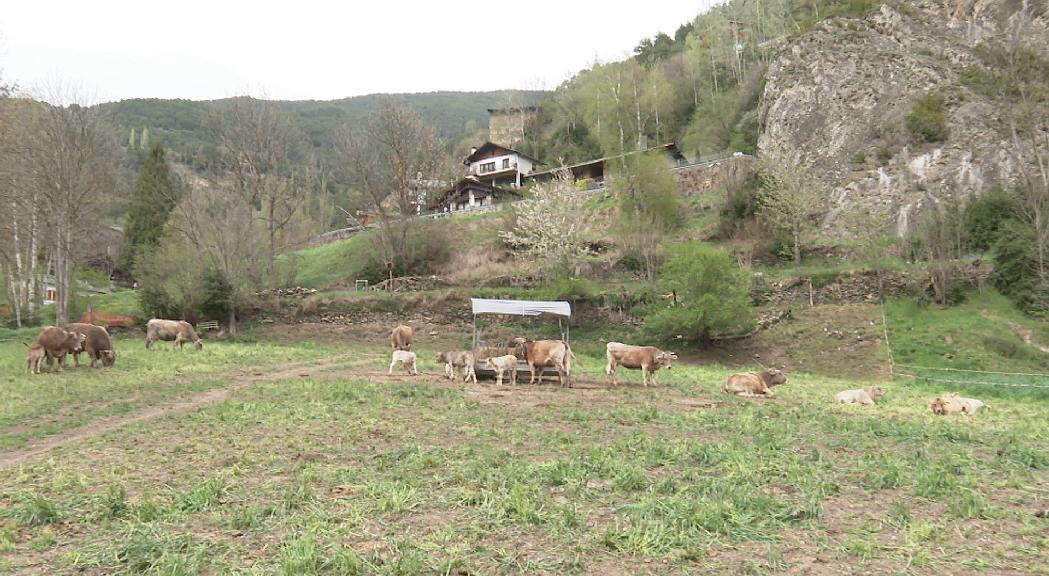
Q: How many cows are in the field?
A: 13